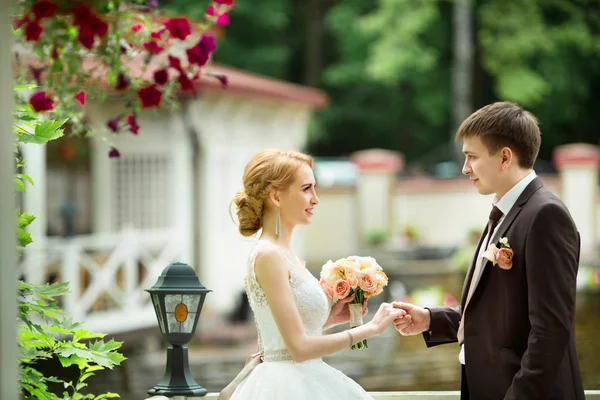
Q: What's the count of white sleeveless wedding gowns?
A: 1